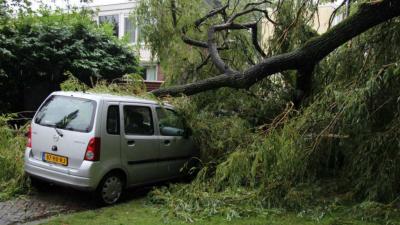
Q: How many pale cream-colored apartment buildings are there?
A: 1